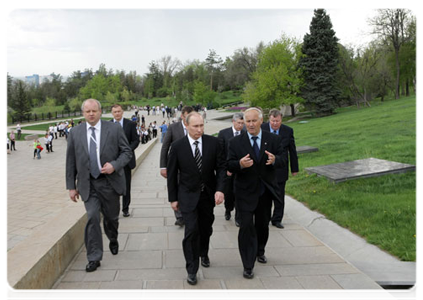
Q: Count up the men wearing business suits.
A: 7